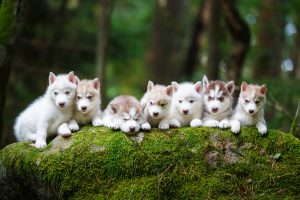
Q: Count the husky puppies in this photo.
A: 7